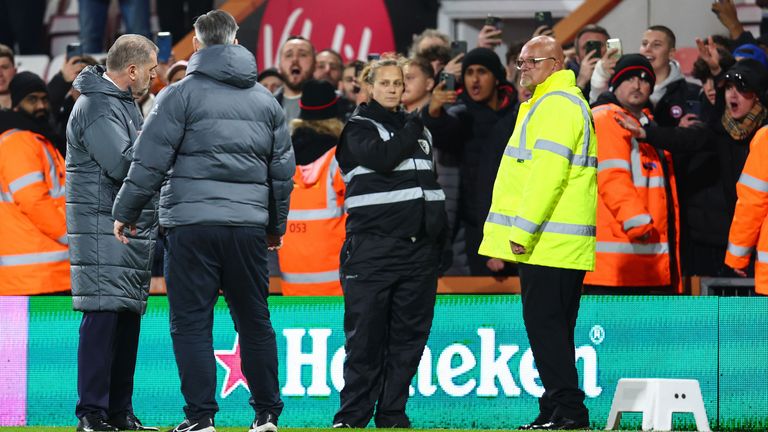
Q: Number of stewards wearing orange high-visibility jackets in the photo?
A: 4